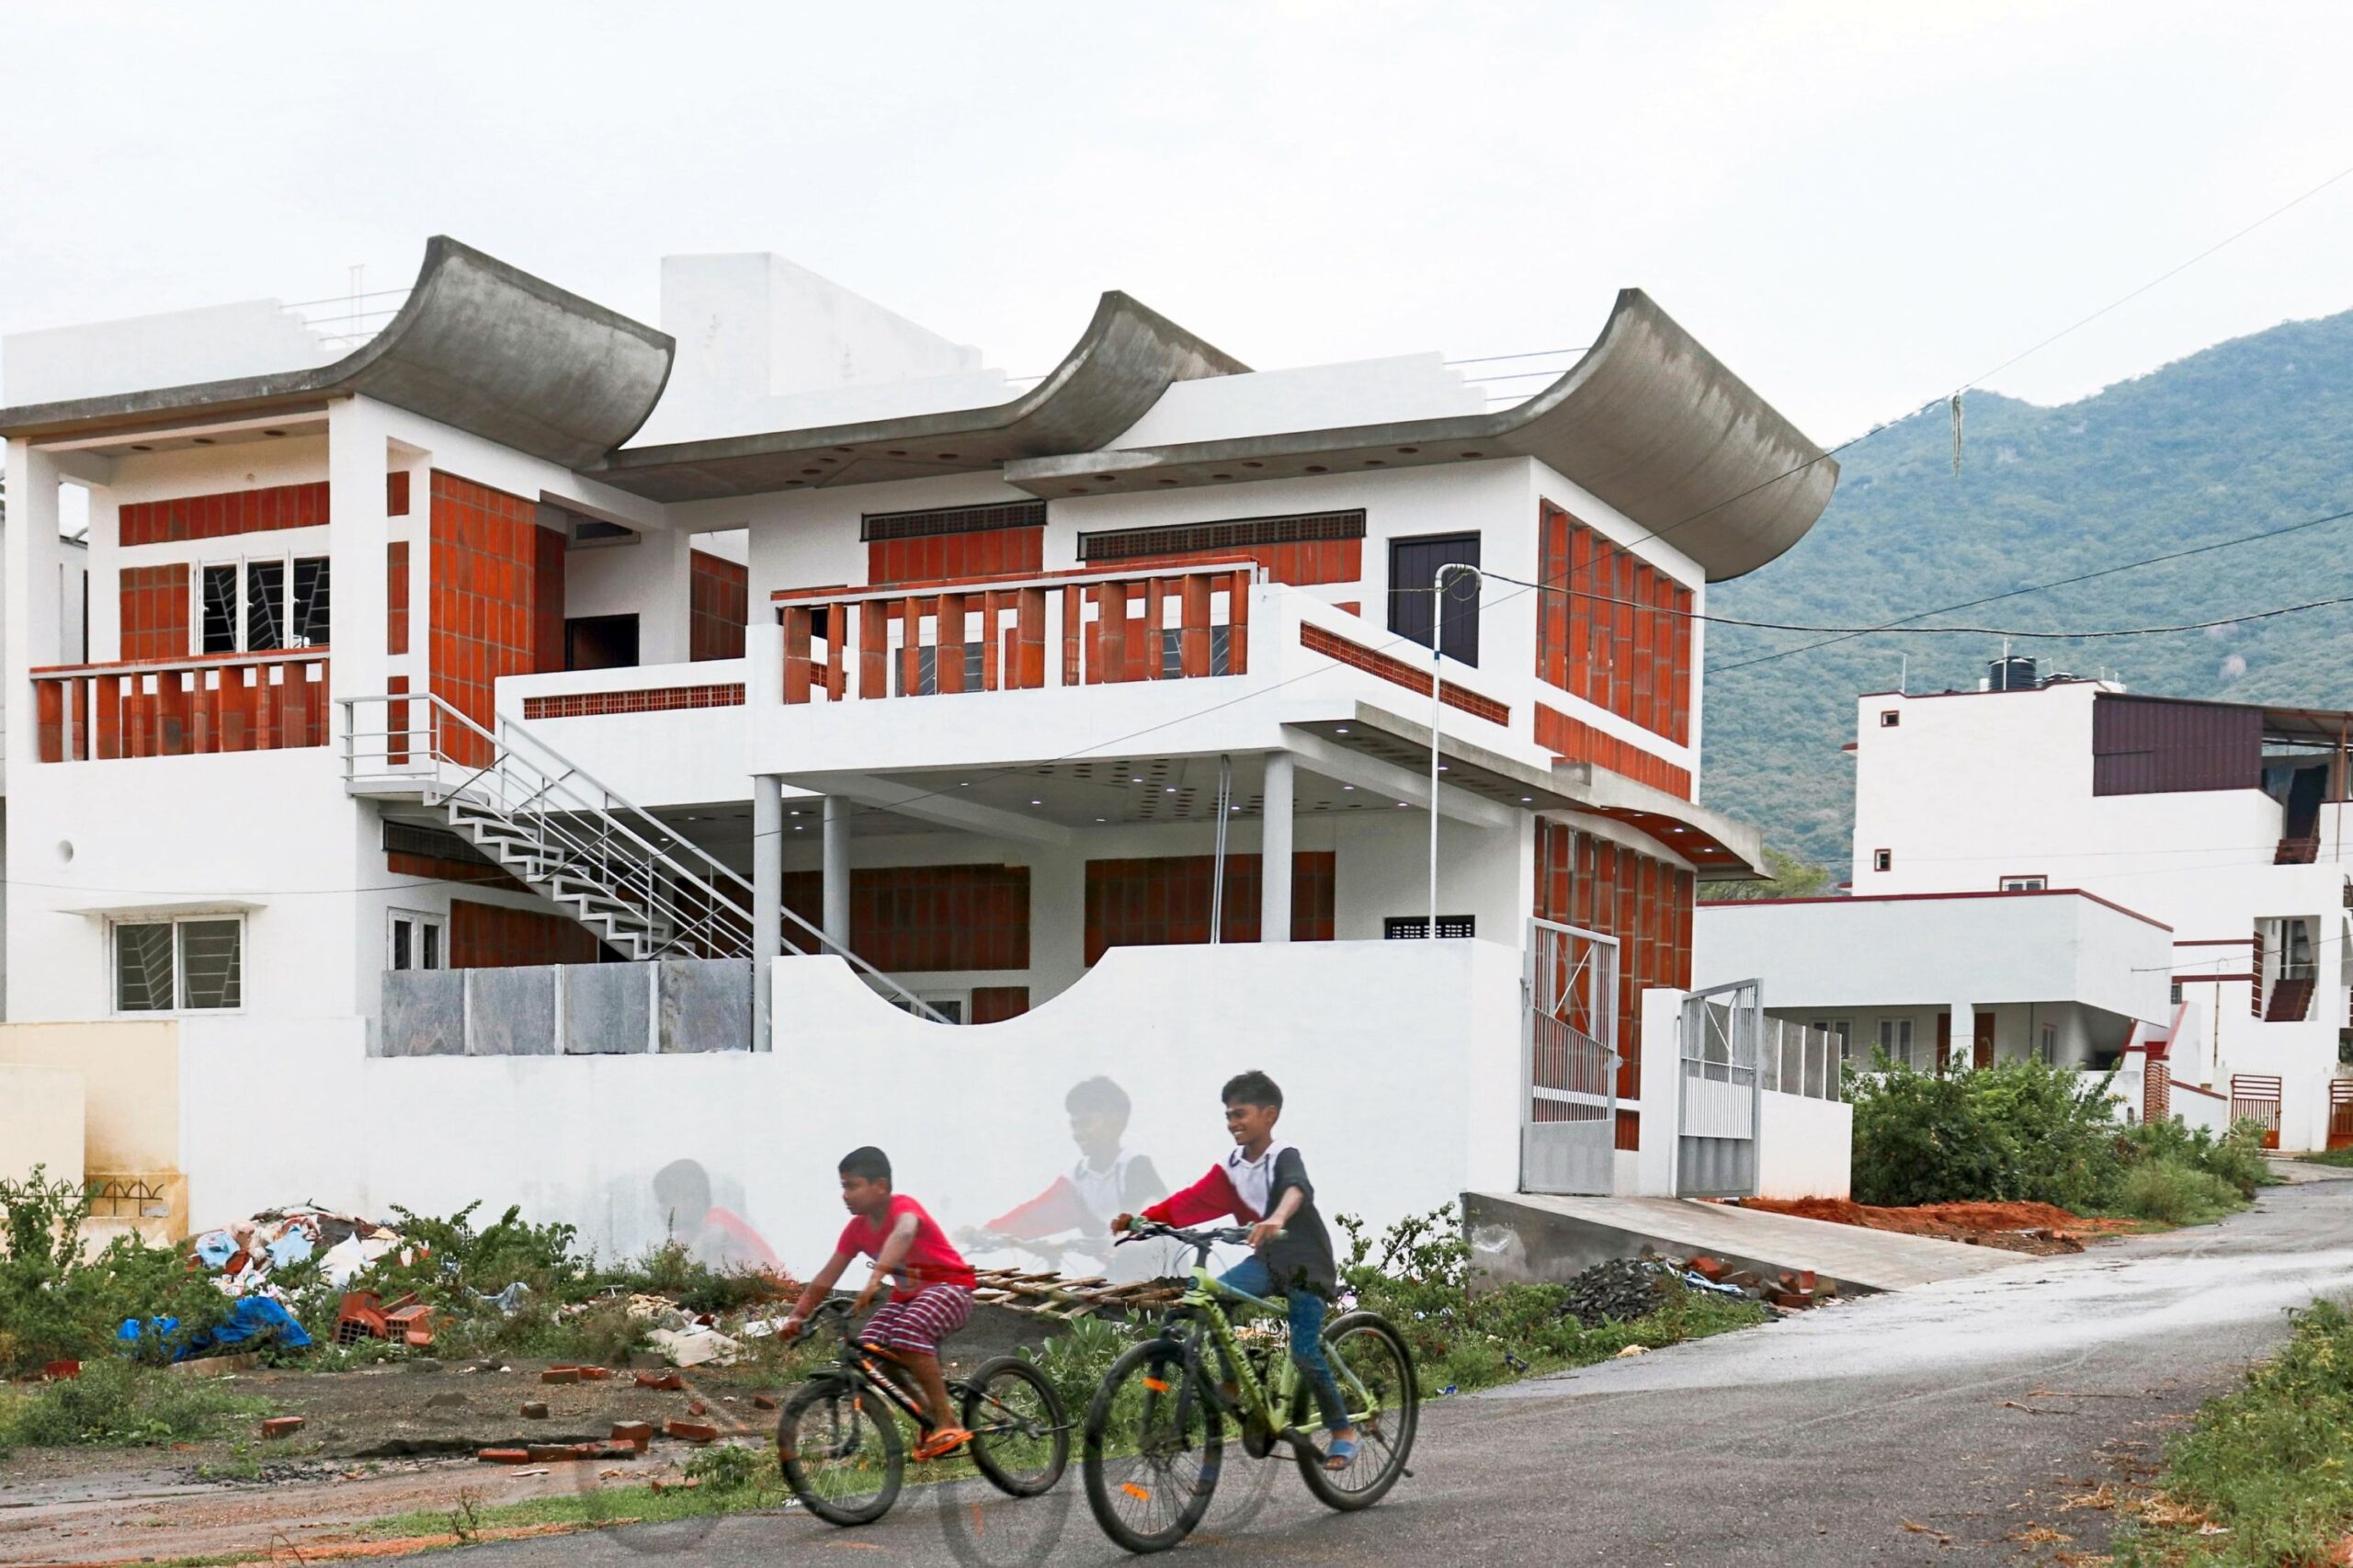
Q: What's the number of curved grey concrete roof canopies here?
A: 3